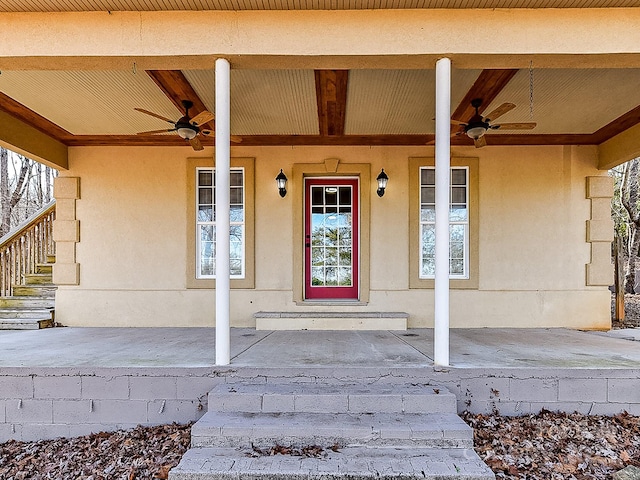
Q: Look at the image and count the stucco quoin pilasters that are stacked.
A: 2